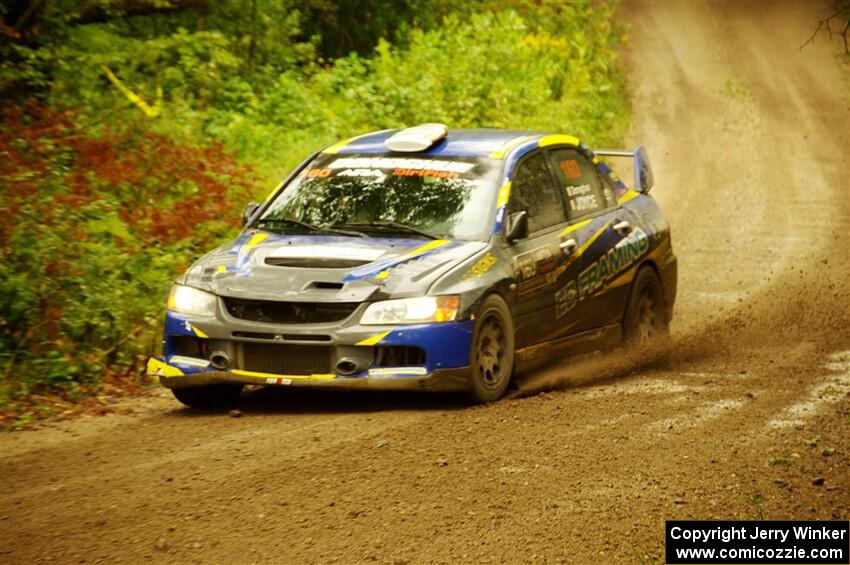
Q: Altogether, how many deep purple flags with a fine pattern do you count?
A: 0